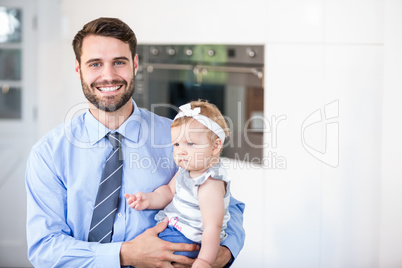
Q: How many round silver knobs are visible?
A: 5